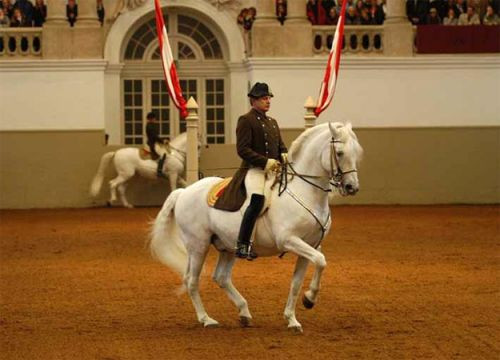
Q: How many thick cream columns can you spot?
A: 5